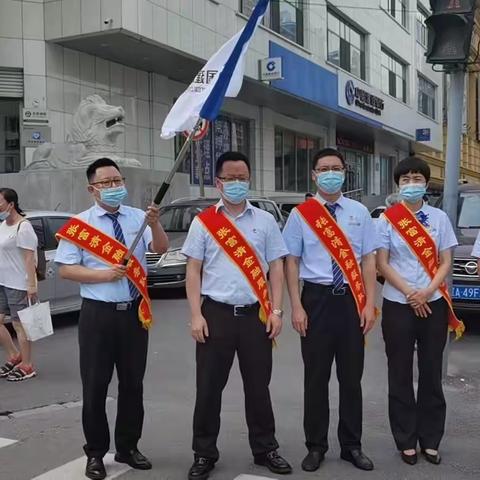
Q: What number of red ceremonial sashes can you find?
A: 4